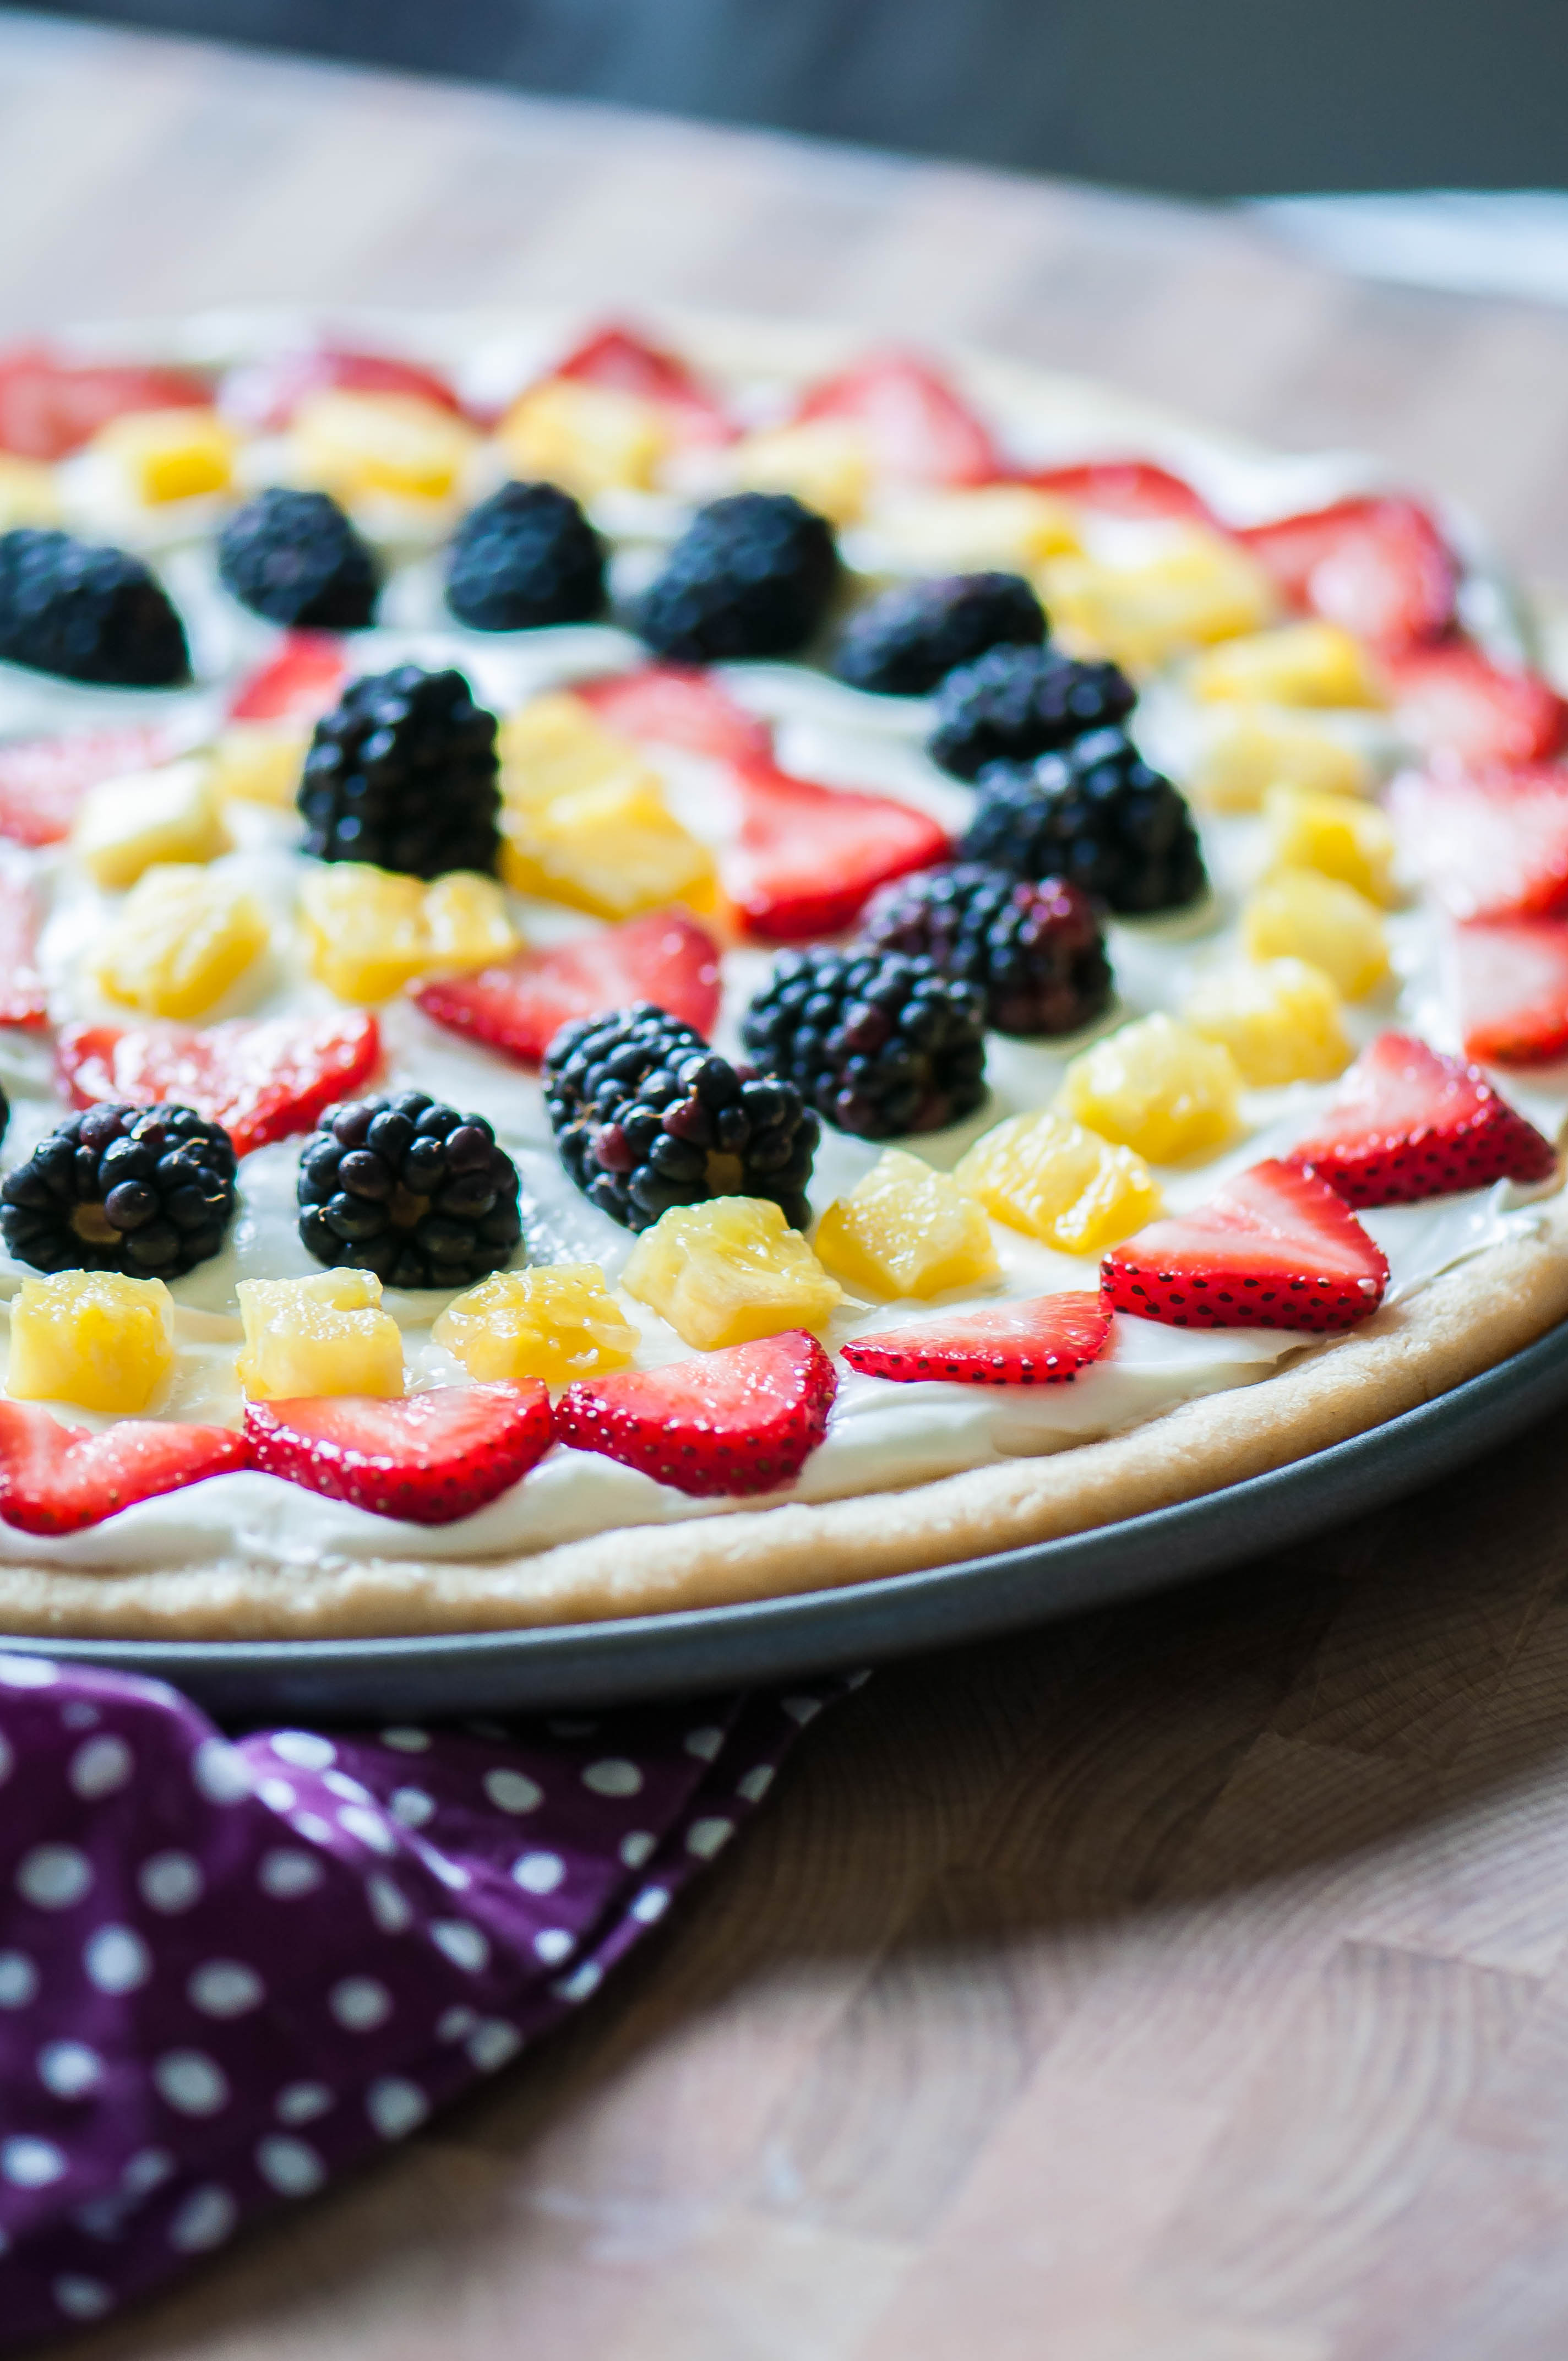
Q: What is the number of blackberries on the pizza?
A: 13